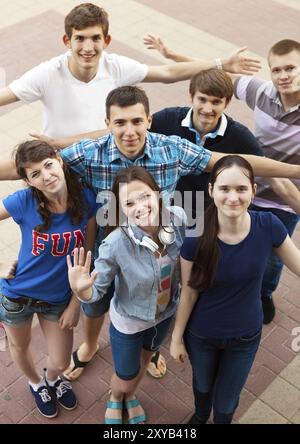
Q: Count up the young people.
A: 7